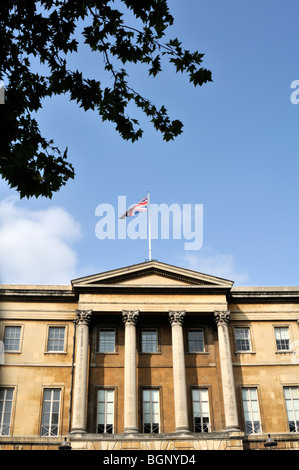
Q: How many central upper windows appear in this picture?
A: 3